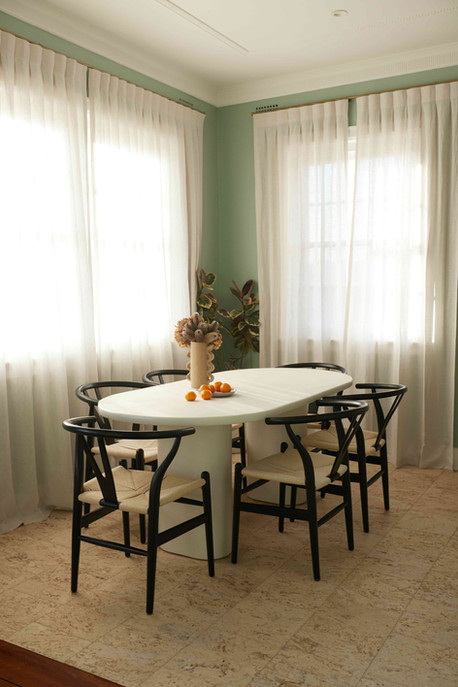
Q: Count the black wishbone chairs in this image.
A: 6